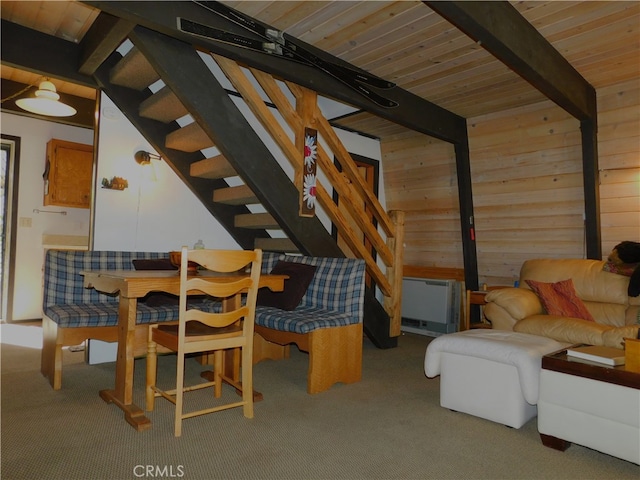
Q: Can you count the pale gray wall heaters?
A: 1